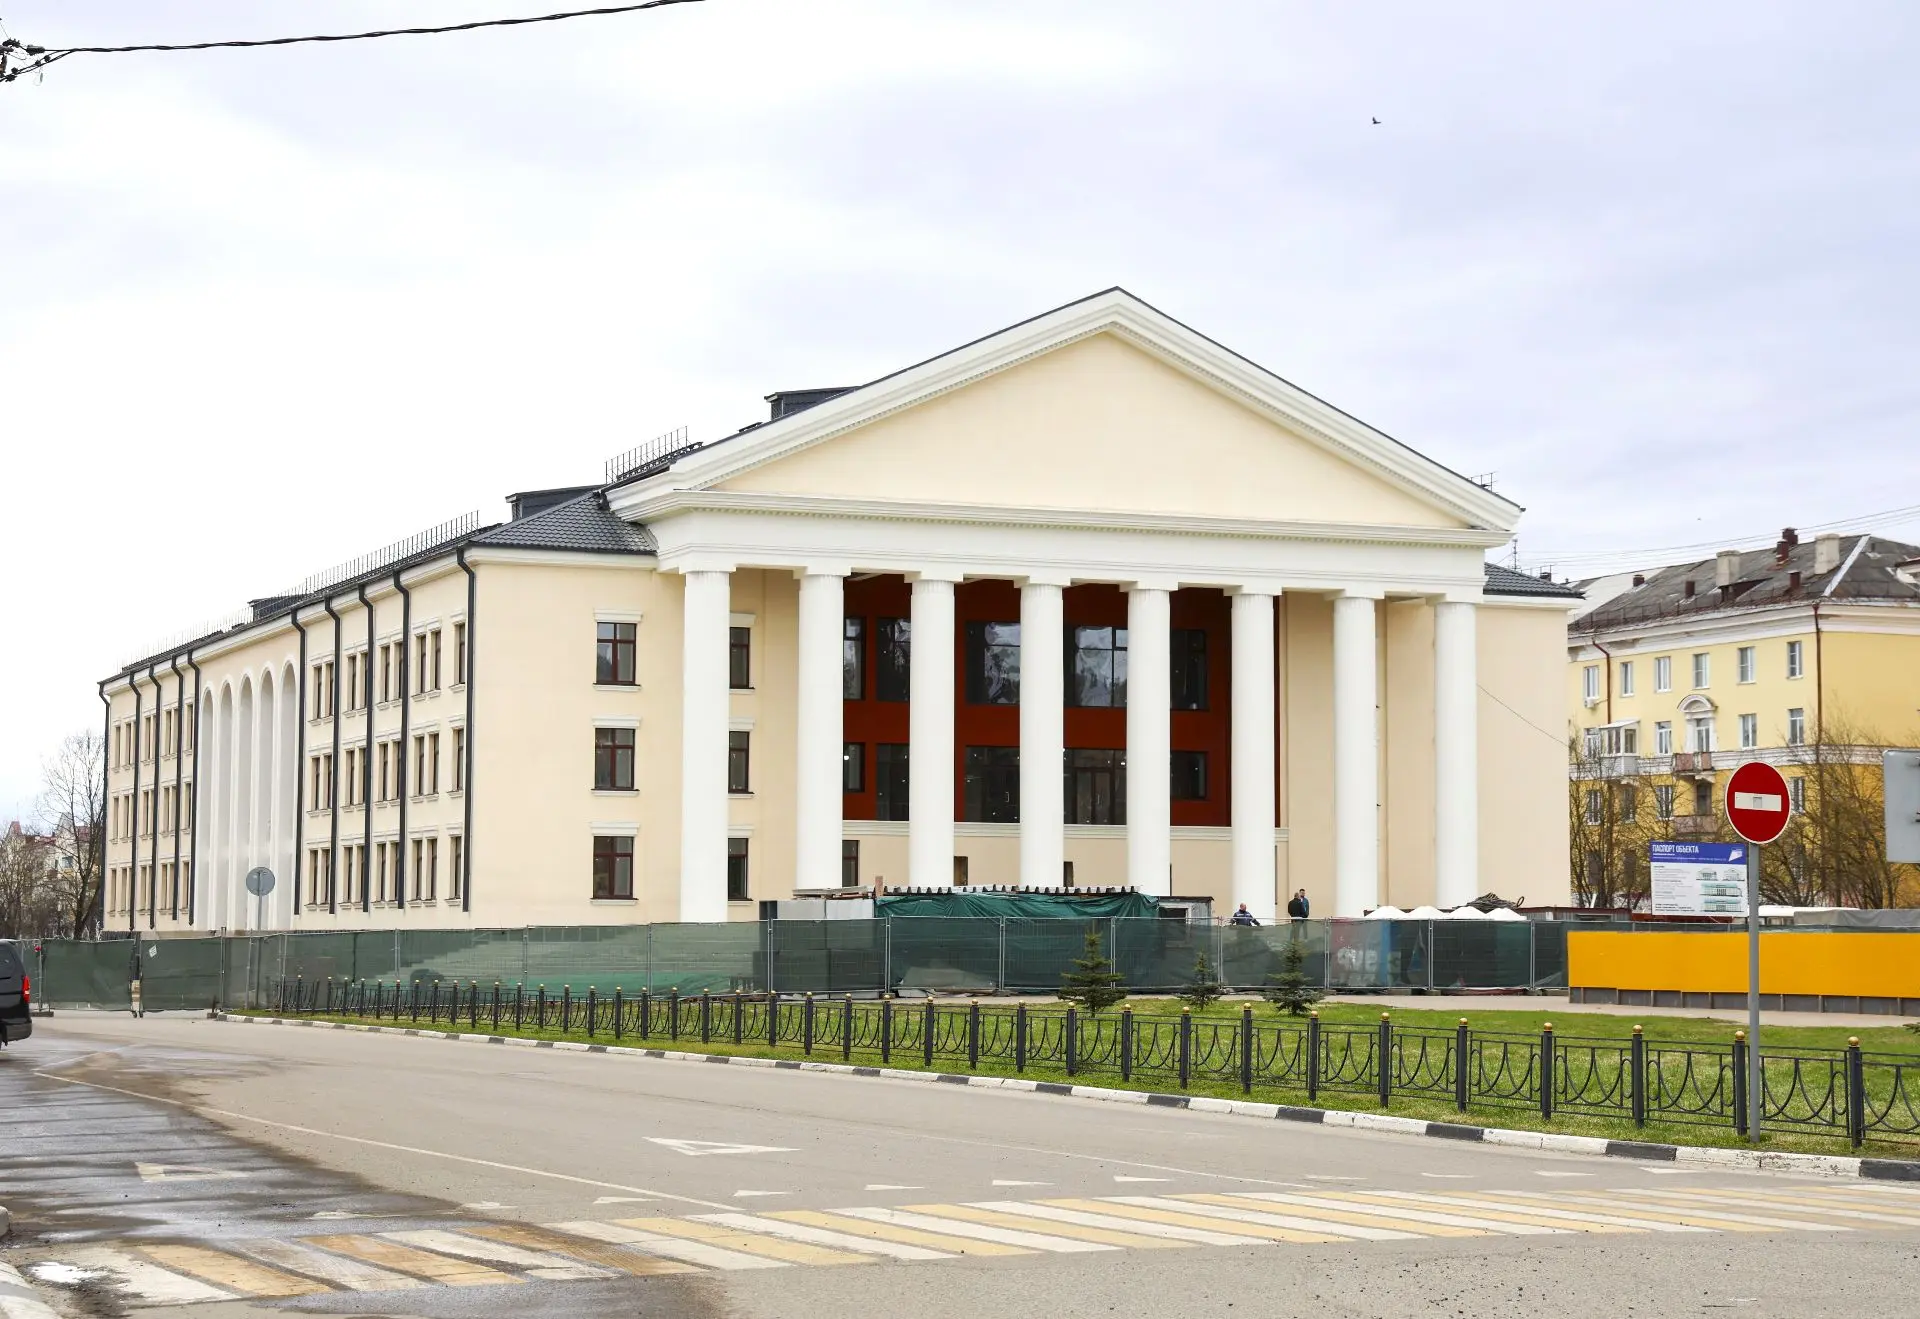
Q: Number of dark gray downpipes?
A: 10